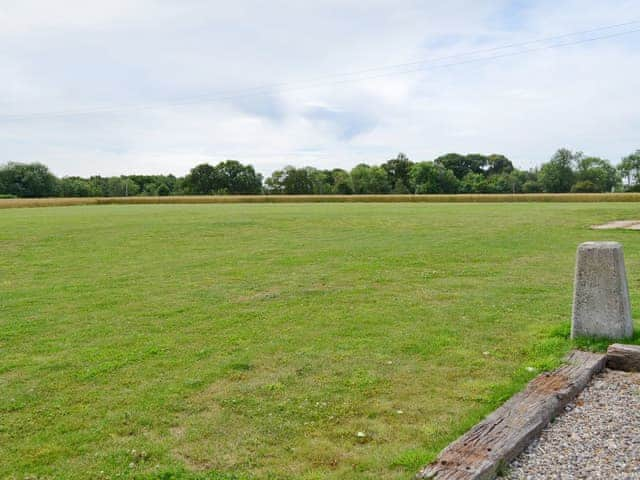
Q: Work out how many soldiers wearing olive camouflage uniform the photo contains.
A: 0